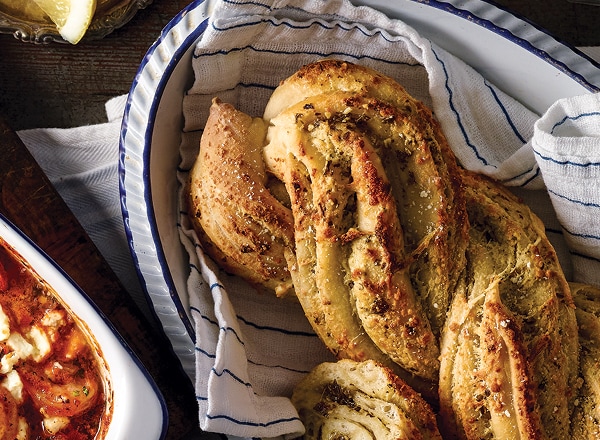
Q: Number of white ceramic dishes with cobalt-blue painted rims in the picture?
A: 2